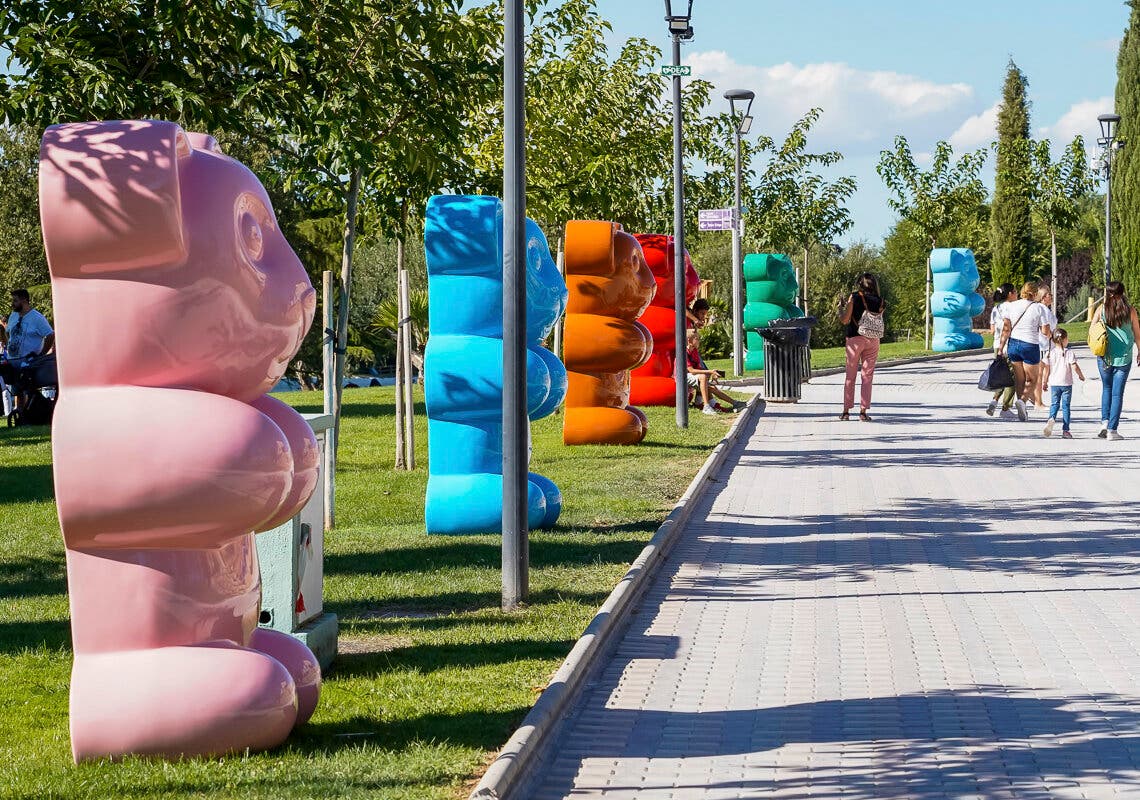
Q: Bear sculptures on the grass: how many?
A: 6